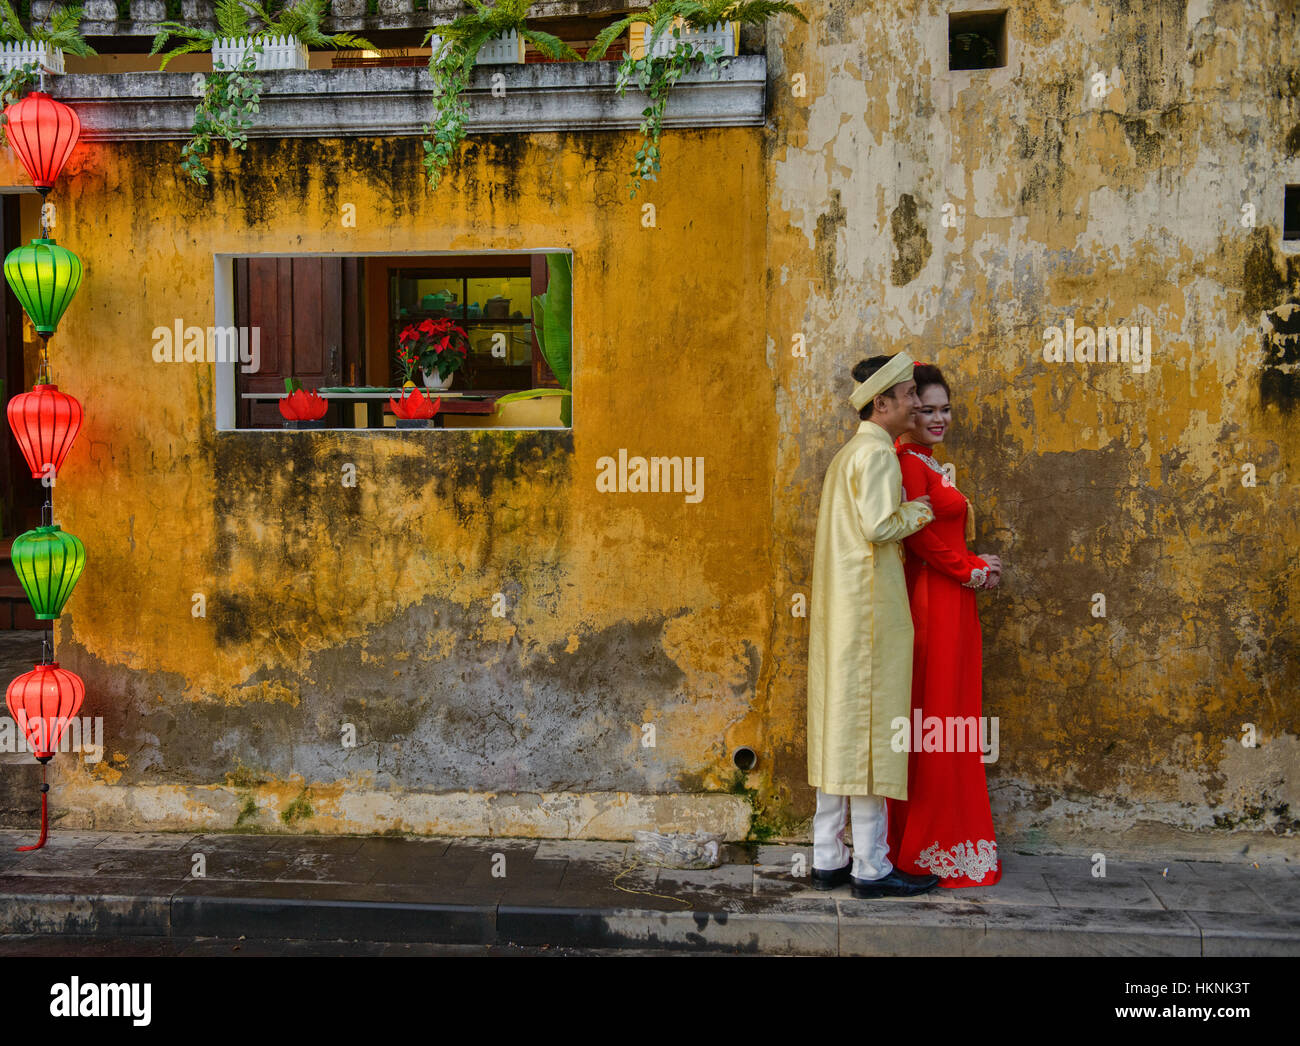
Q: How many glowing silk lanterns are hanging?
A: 5